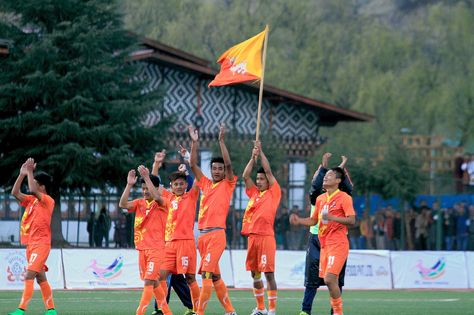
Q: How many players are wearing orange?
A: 6